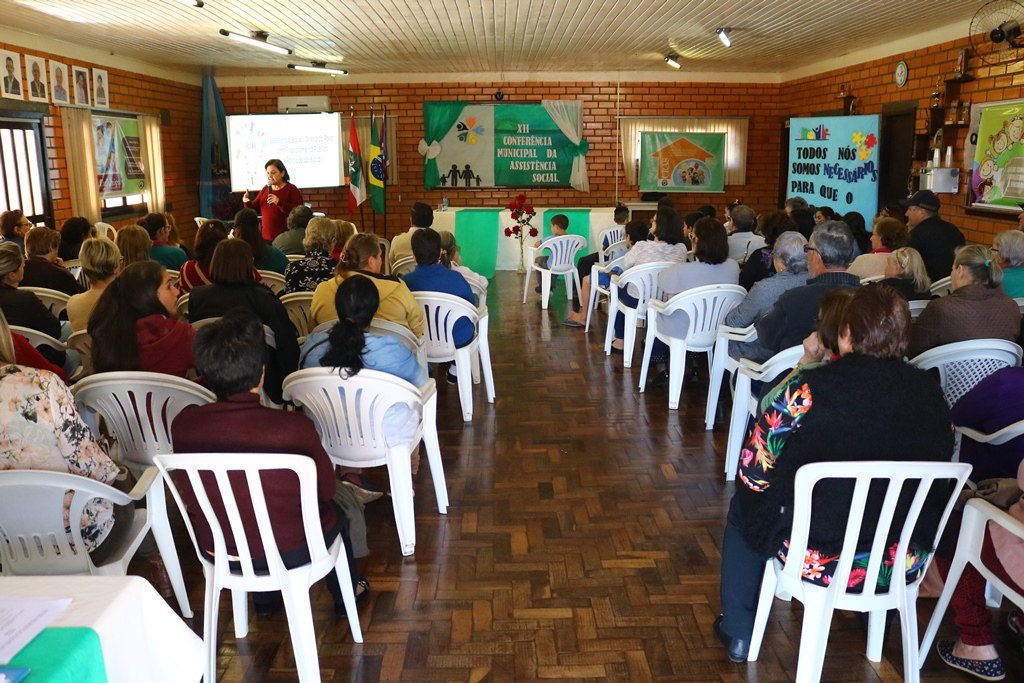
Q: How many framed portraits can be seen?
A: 5